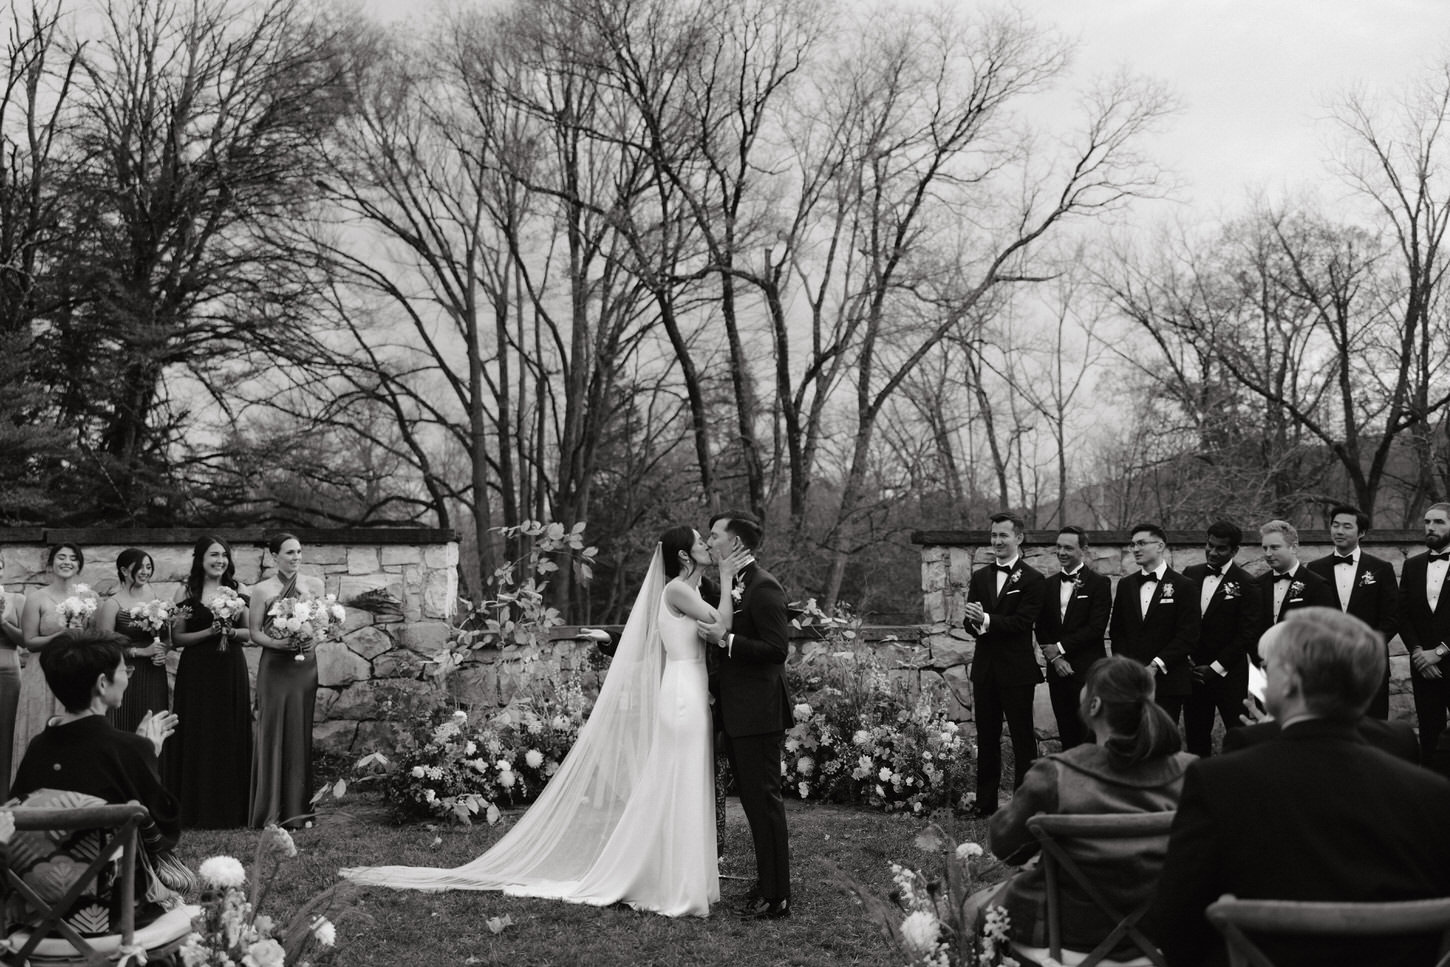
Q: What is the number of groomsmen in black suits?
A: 7